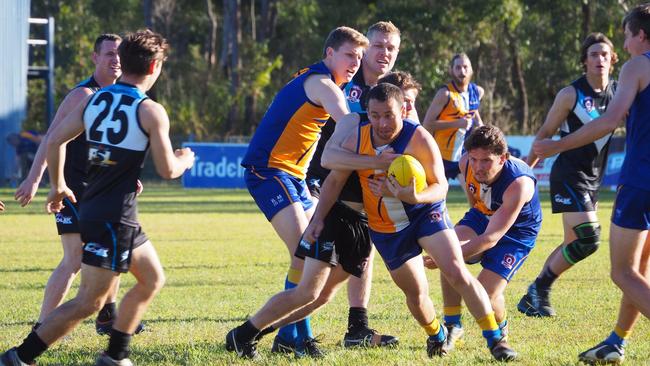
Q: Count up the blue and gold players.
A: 5